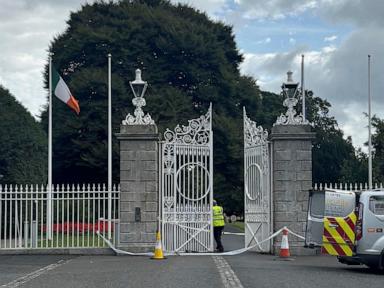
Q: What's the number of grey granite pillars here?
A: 2